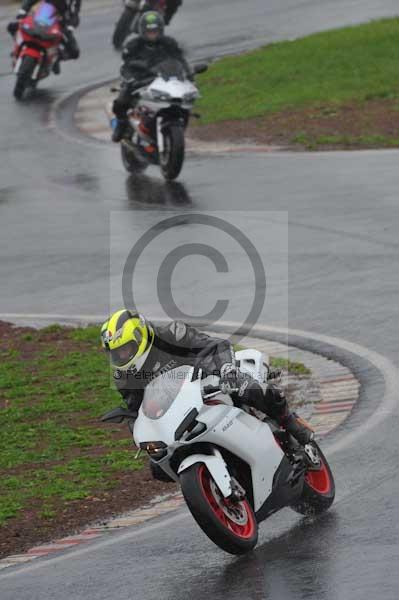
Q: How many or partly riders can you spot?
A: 4